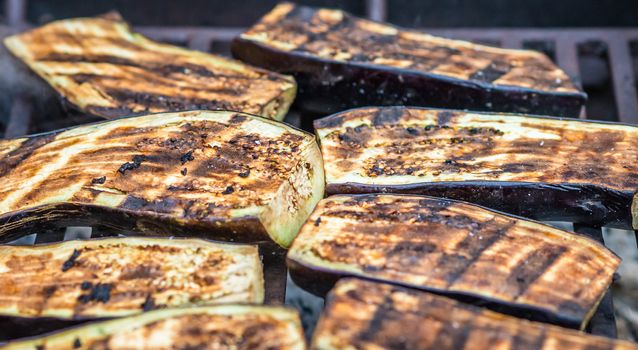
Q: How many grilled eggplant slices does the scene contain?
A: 8